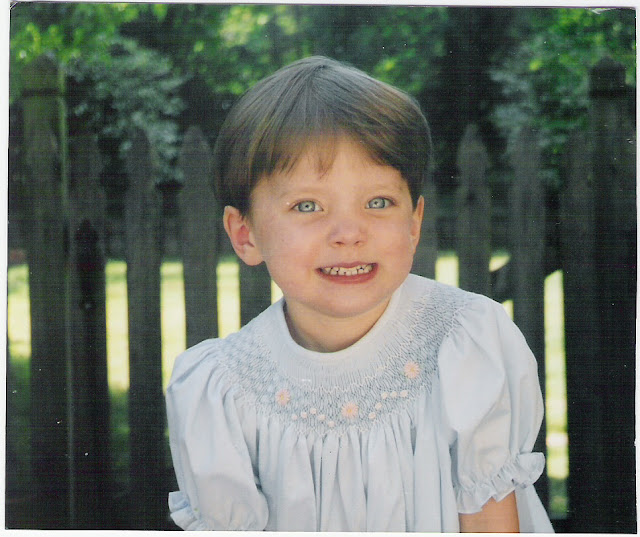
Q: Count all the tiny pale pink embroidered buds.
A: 10